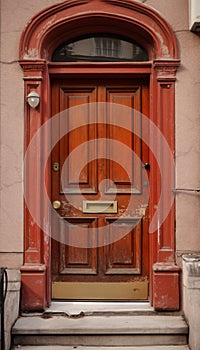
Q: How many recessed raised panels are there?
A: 4